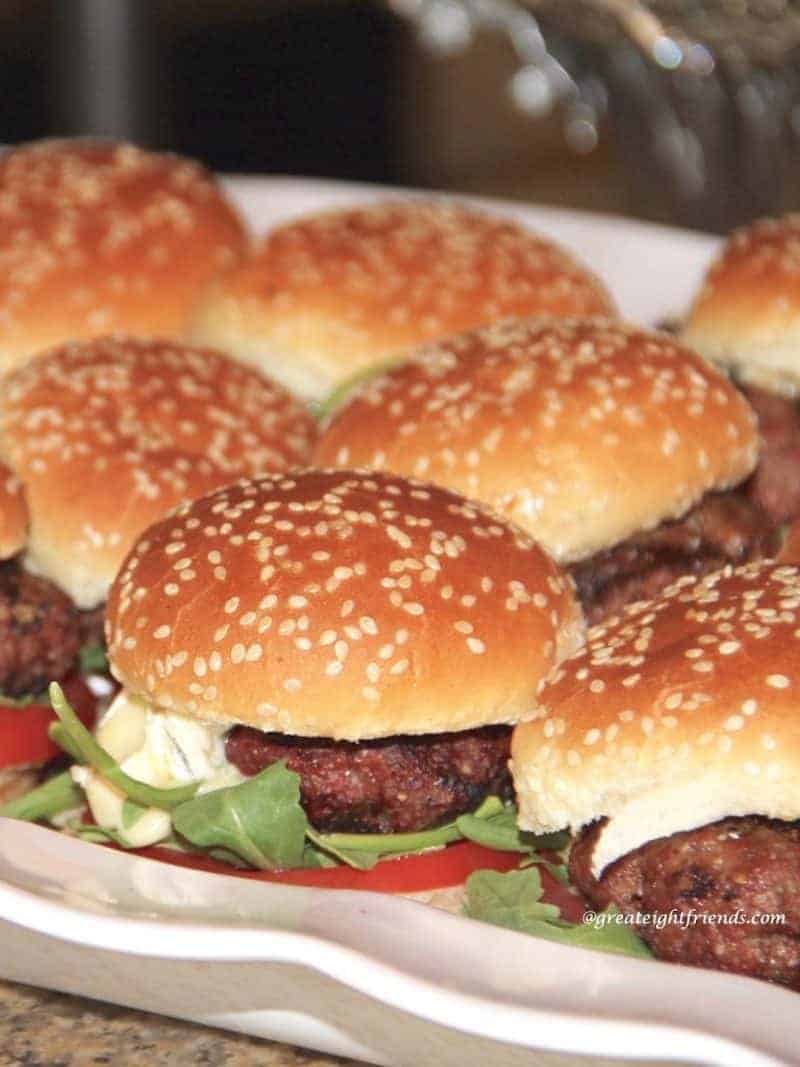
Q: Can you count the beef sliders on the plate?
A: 8